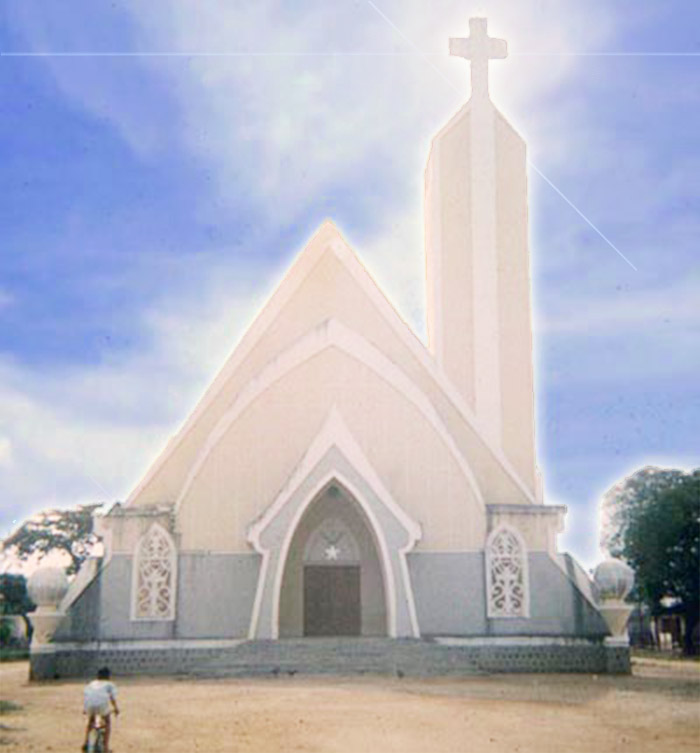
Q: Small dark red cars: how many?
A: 0